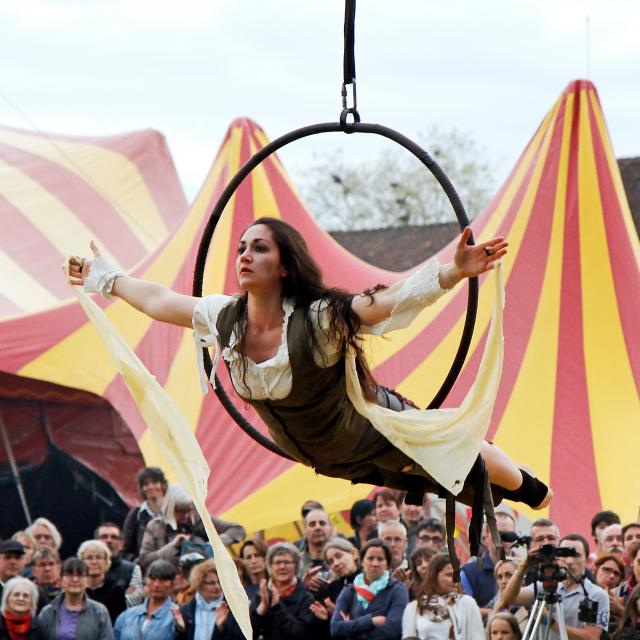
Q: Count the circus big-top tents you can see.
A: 3